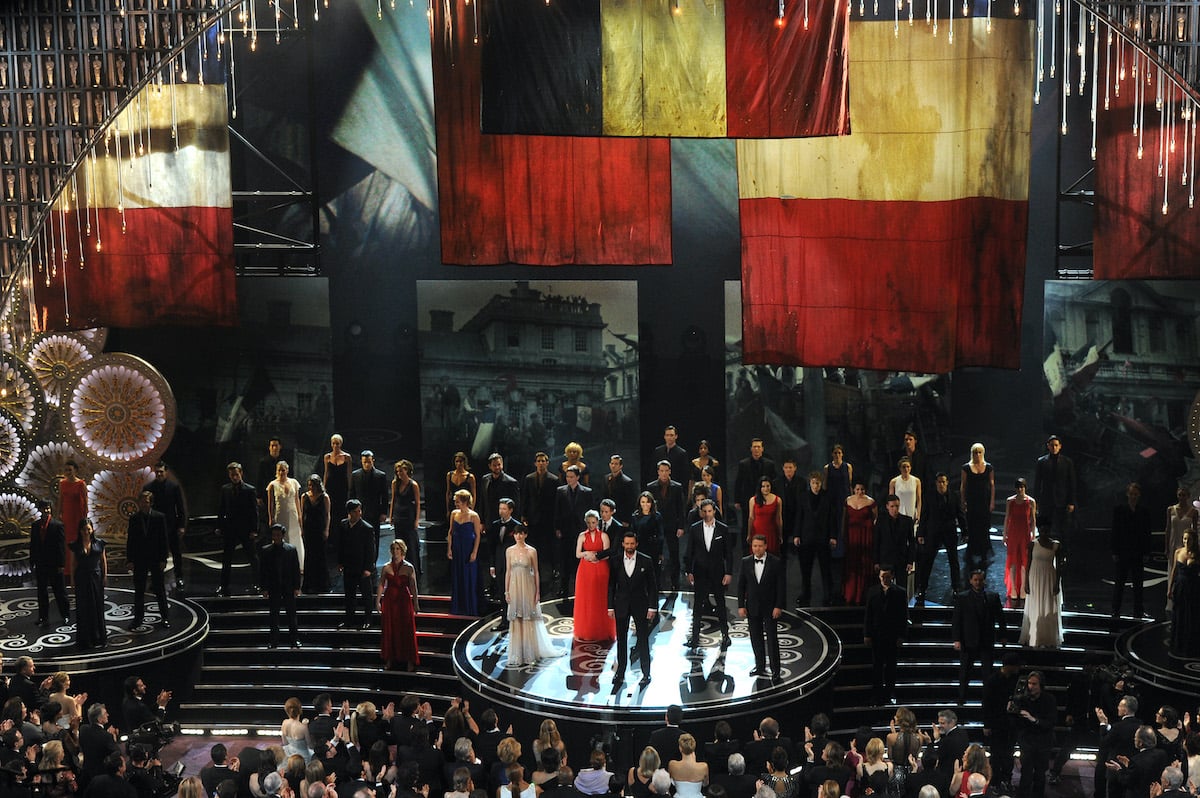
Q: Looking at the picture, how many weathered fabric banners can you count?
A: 5